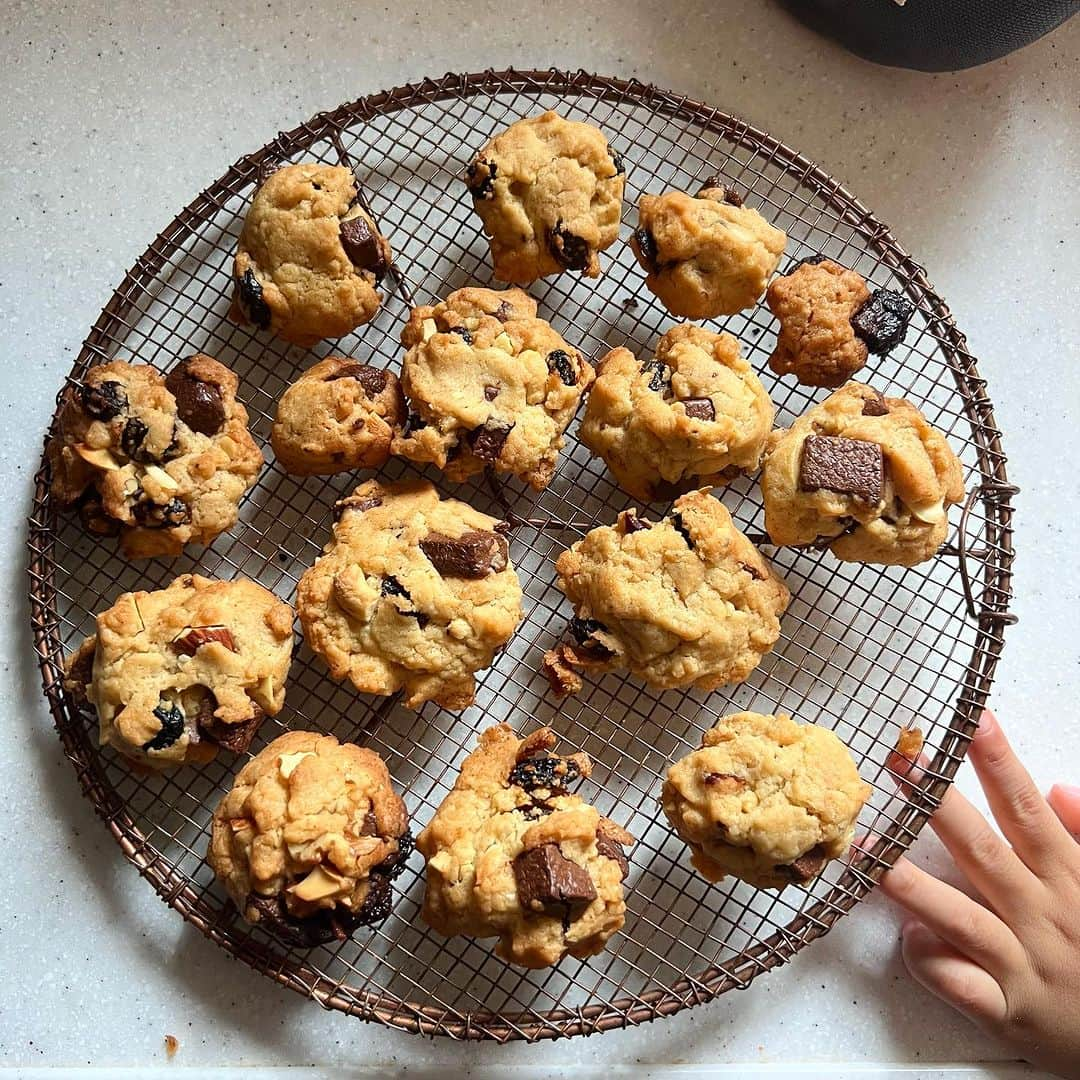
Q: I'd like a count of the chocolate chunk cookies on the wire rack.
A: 15